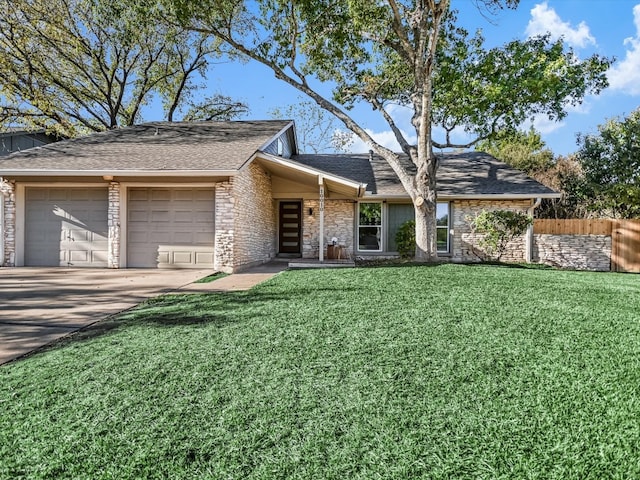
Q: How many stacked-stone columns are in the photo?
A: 3